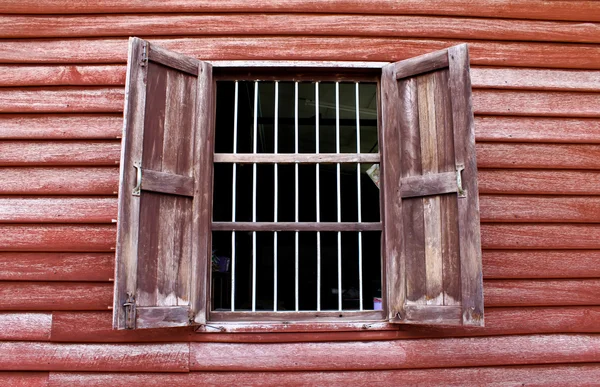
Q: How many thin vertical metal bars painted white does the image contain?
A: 7